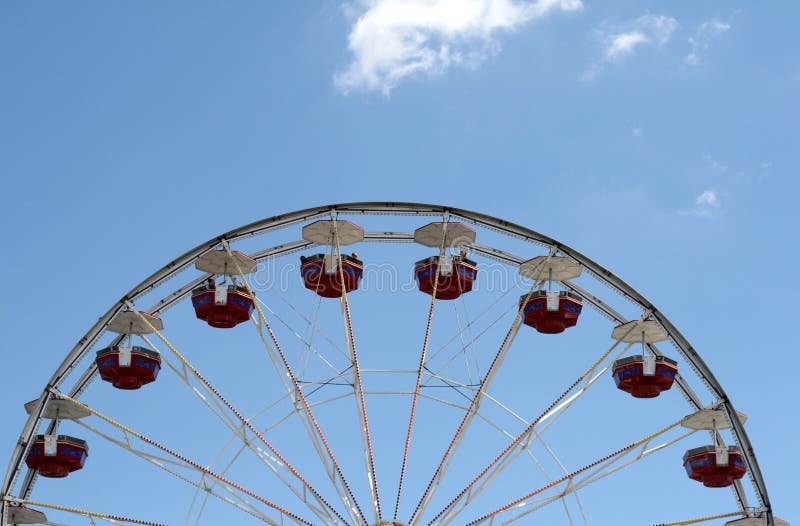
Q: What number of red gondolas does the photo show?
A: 8